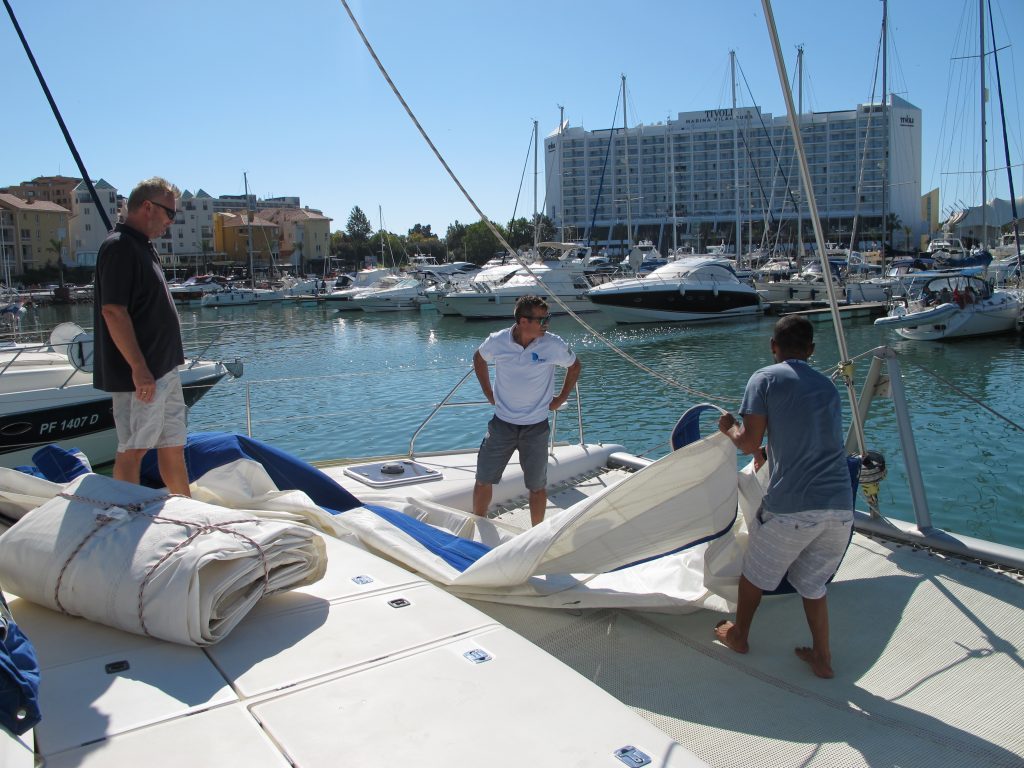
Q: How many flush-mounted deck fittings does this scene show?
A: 5